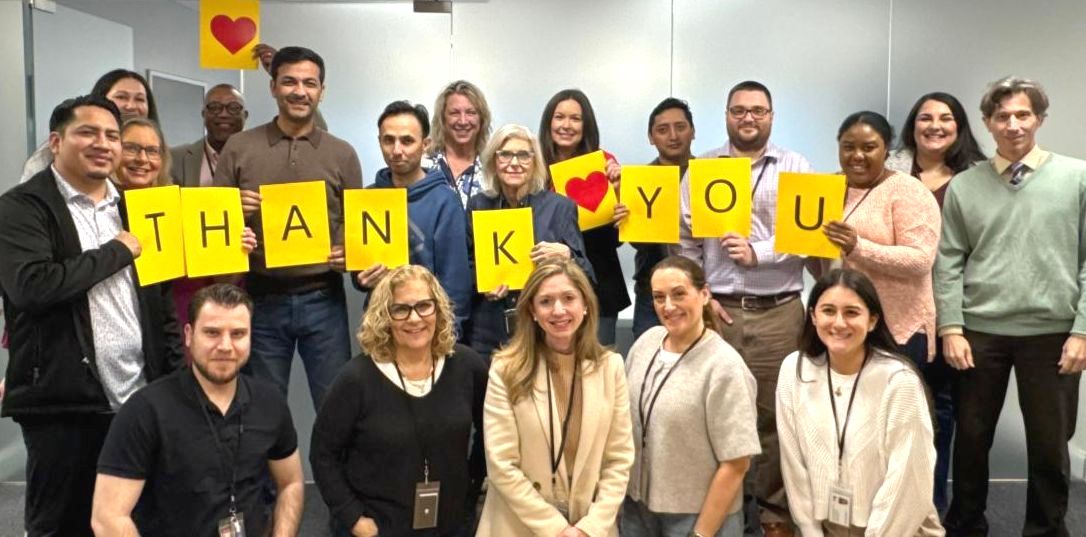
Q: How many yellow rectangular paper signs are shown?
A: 10